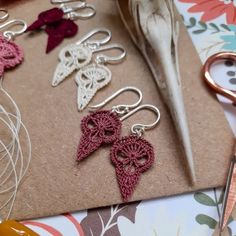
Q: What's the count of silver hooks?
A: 8